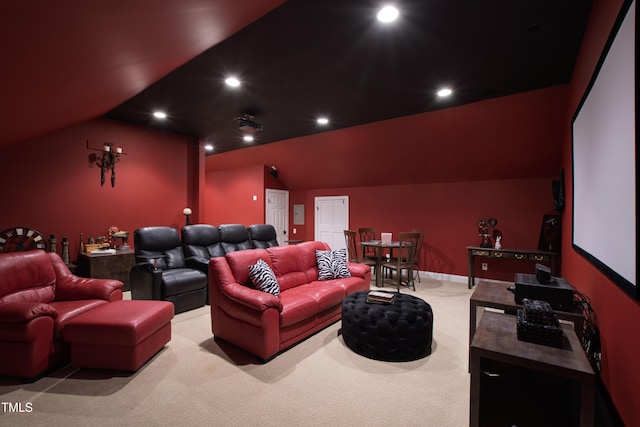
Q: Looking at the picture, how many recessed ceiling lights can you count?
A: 7